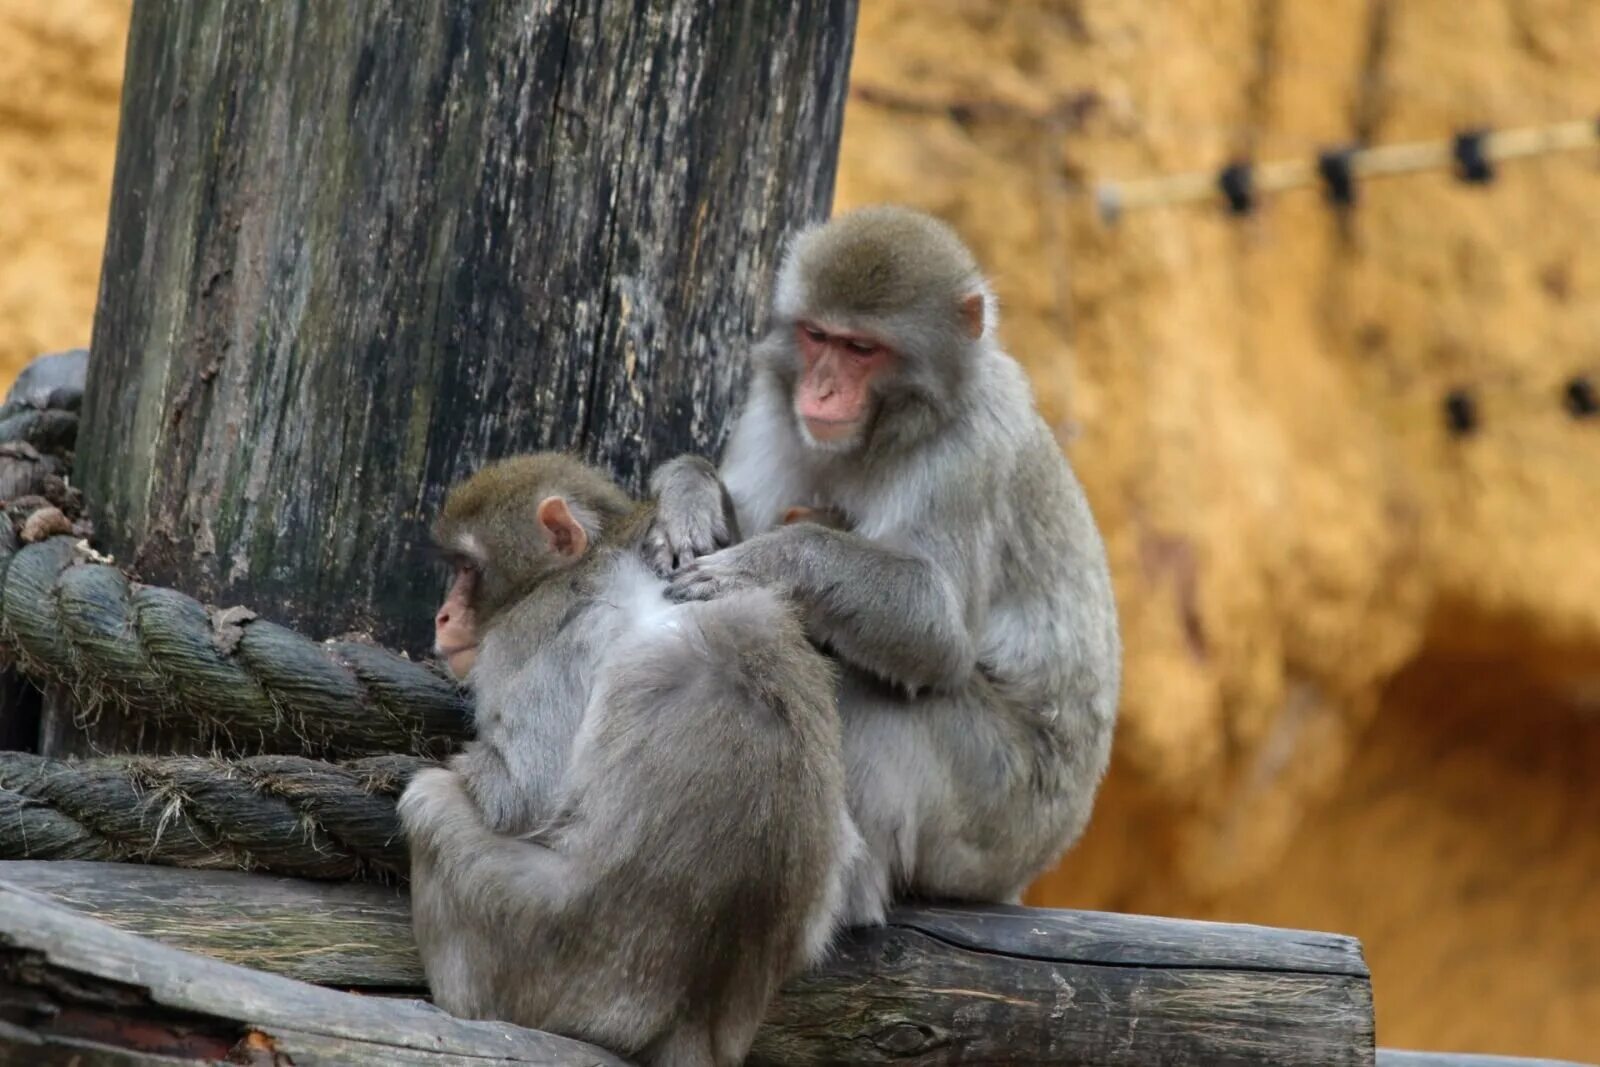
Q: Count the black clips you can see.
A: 5